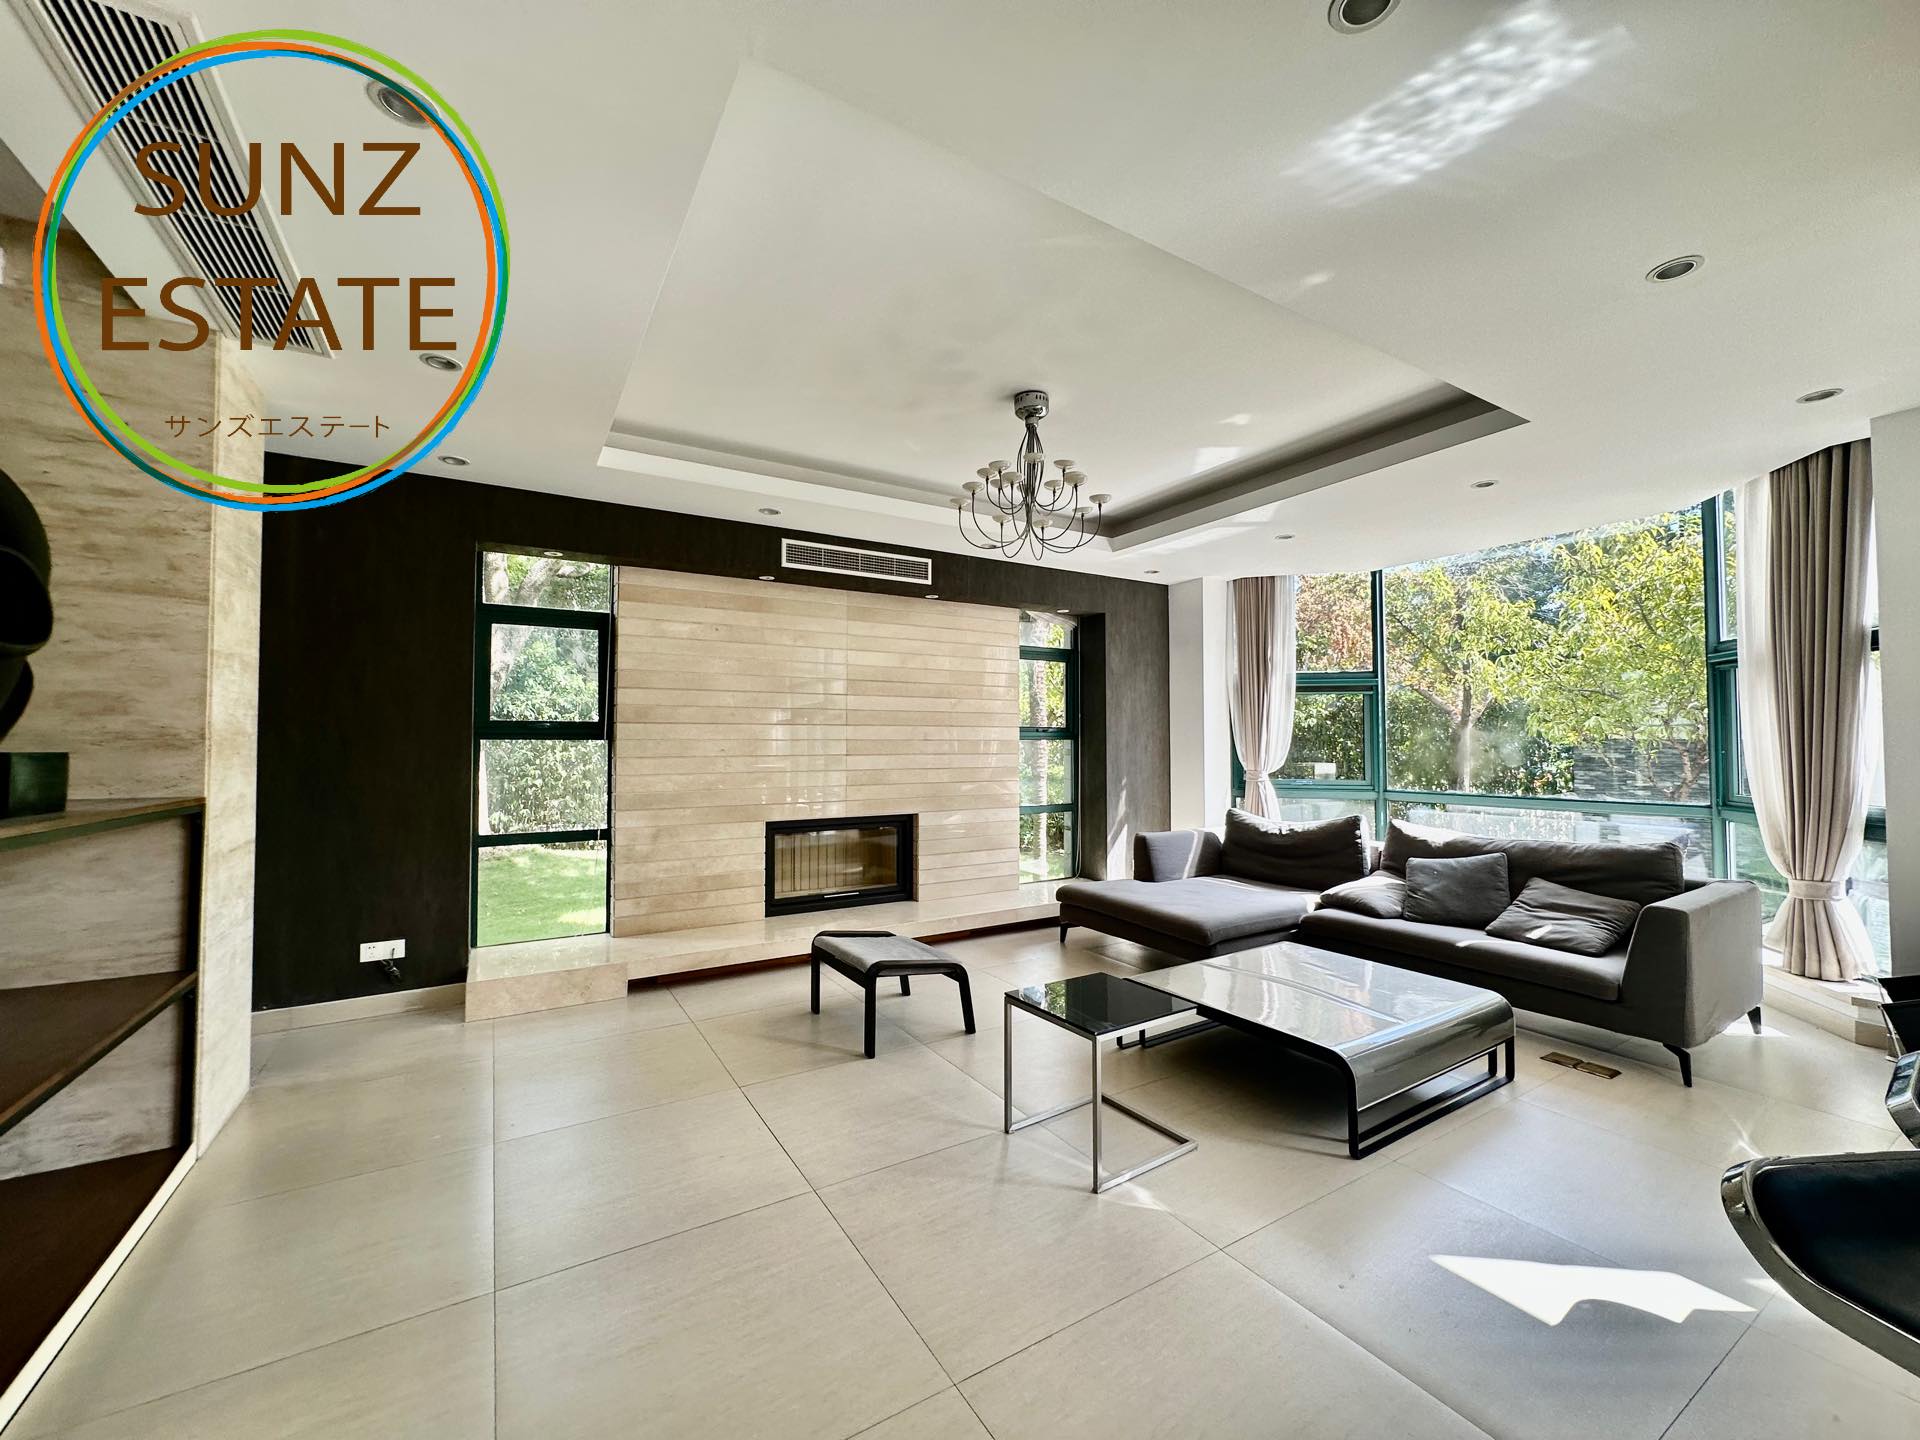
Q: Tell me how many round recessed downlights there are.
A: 15